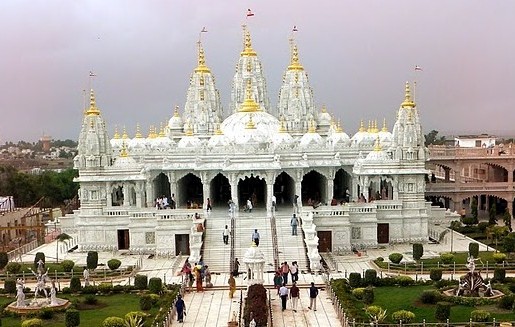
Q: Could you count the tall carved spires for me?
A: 5